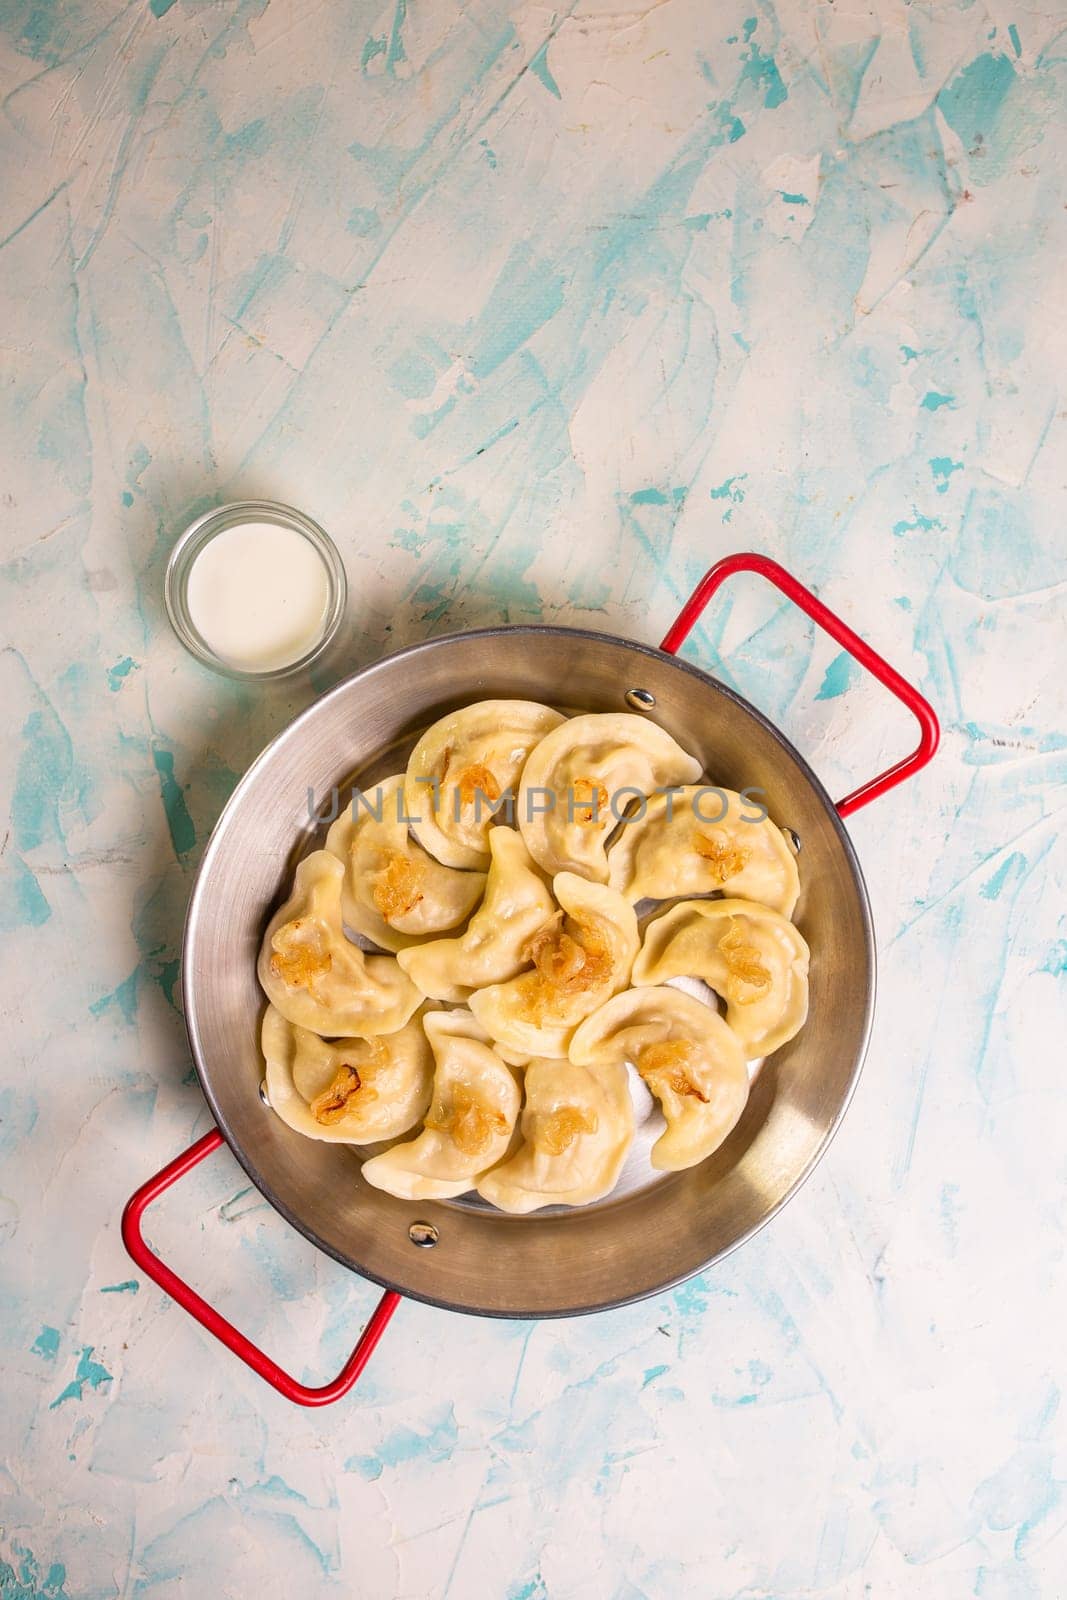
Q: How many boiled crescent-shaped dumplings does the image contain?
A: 12